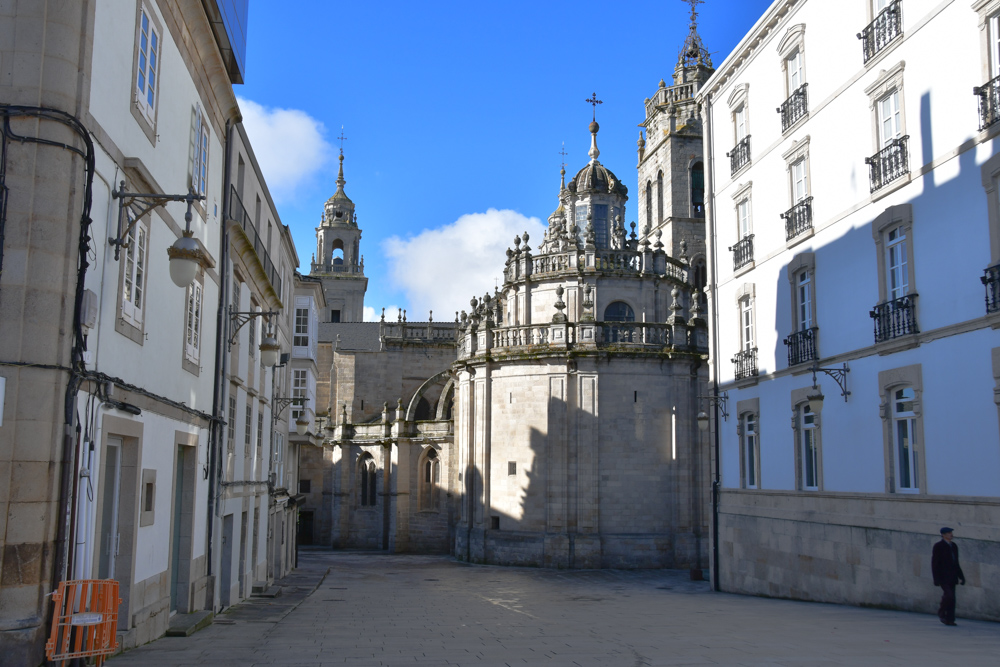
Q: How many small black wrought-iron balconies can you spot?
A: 11